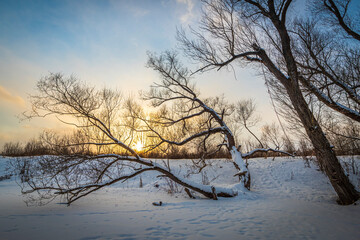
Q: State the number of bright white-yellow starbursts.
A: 1